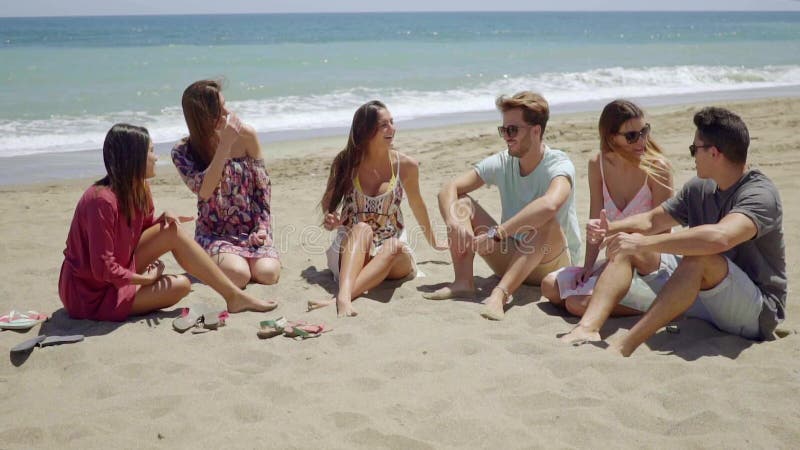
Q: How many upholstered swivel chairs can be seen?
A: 0